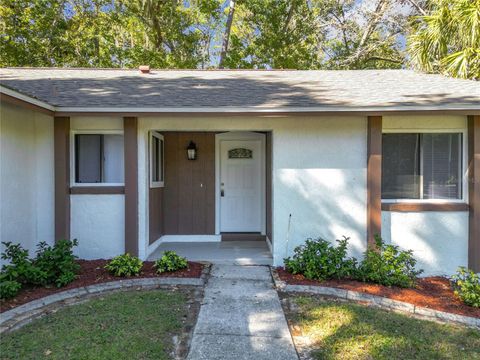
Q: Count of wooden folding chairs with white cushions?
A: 0